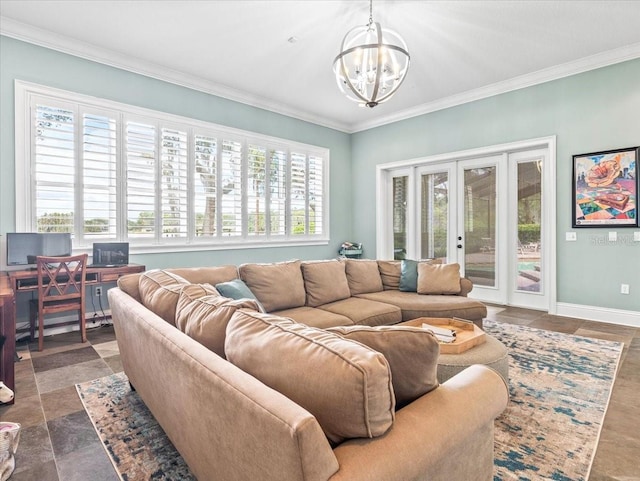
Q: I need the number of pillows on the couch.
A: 11